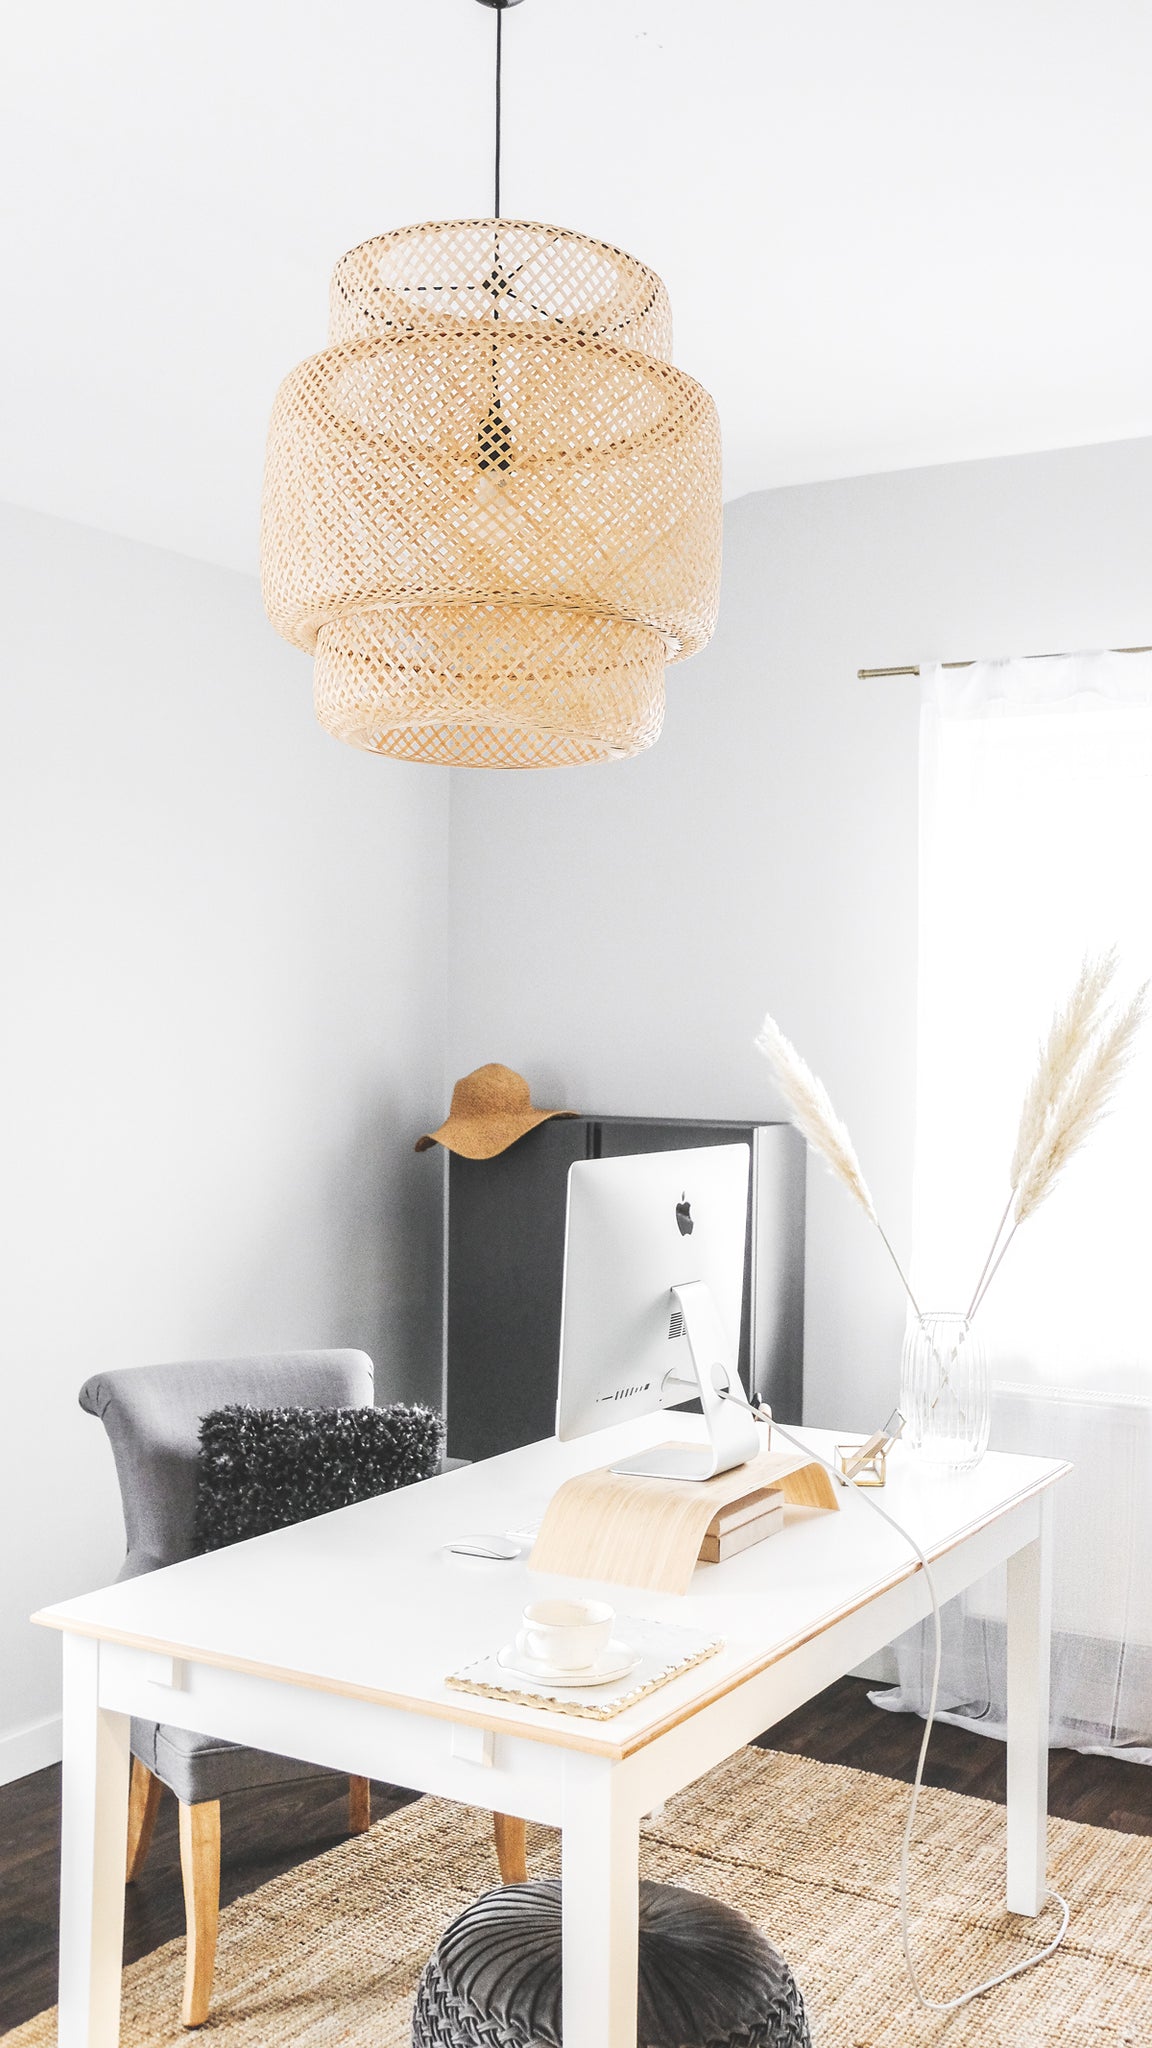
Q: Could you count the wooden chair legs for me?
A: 4